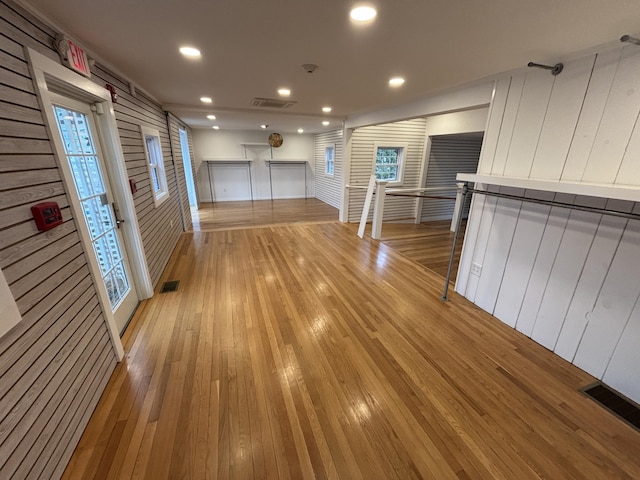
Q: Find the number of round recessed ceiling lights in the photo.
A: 11